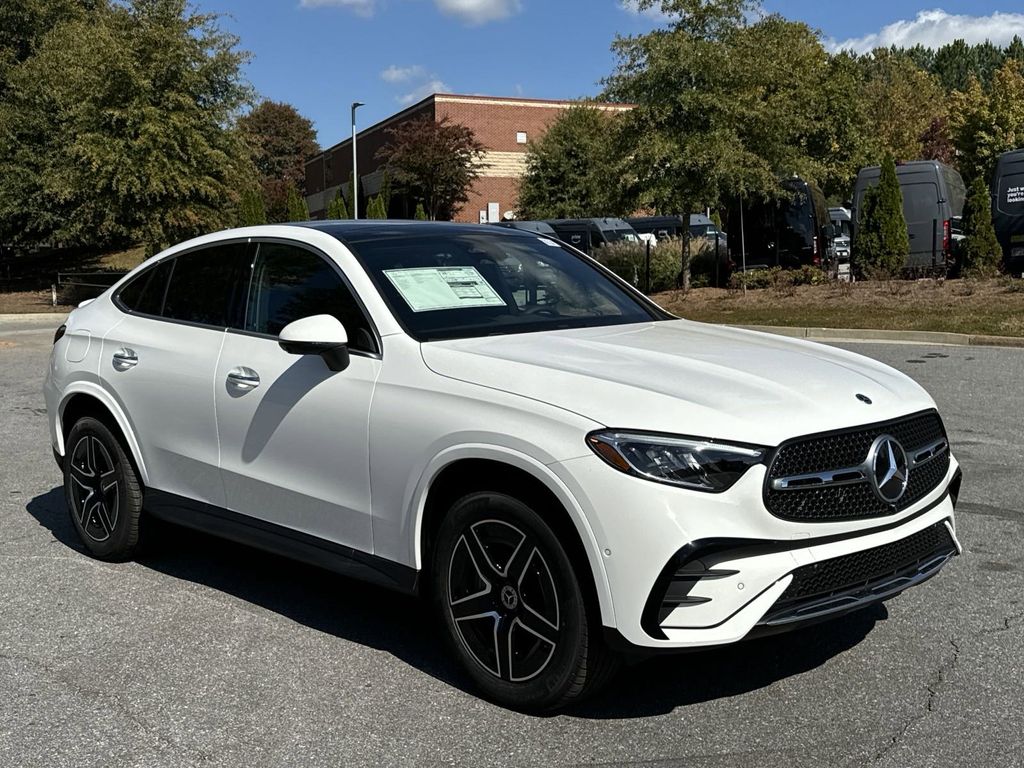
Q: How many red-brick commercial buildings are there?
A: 1